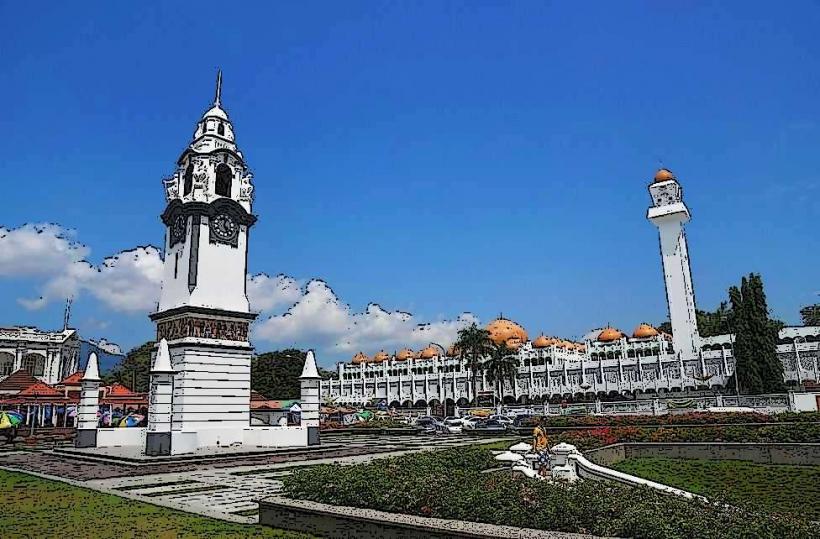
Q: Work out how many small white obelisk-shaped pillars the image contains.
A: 3